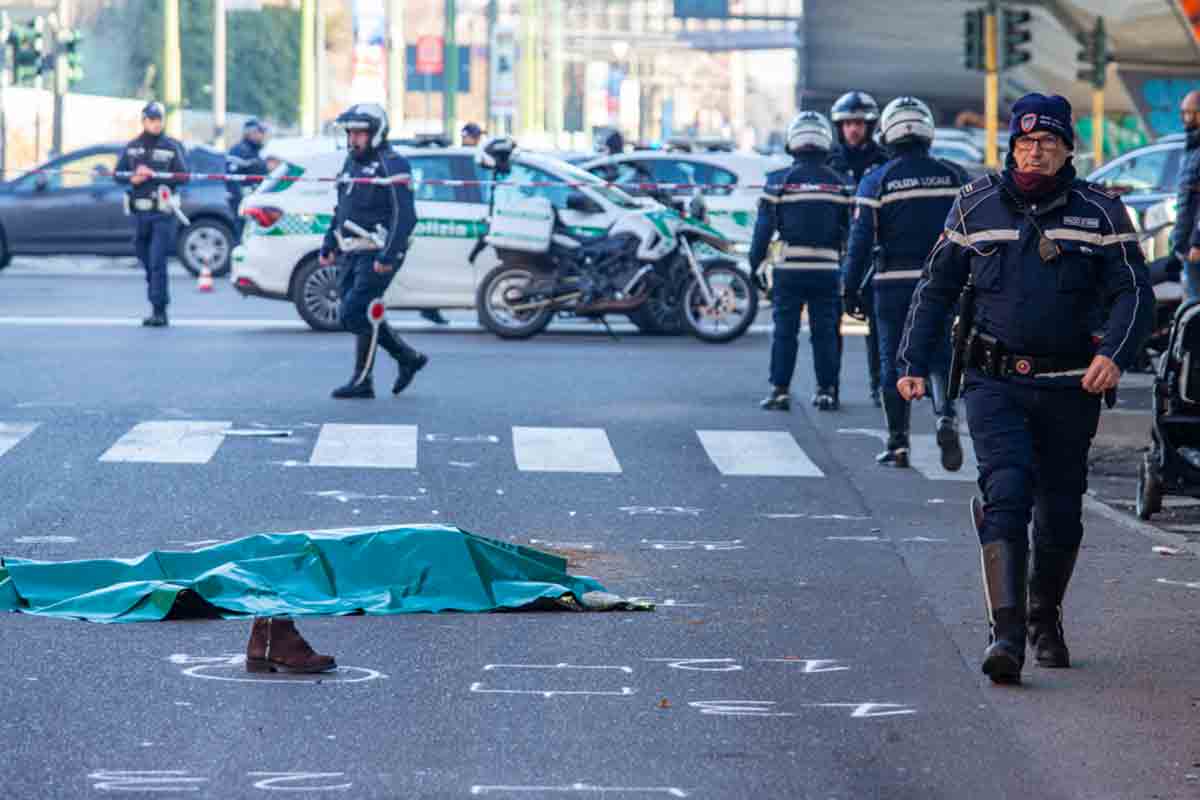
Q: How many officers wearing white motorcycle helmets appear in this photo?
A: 4